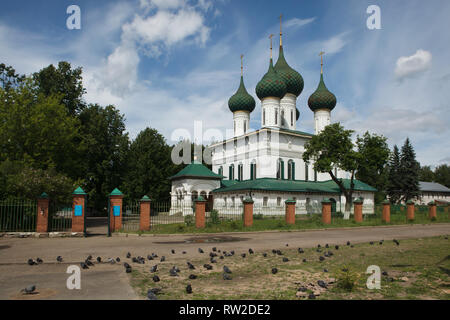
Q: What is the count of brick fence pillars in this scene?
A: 12